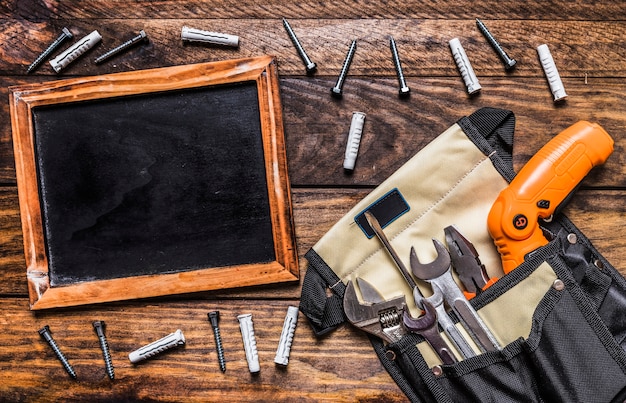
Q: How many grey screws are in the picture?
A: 9